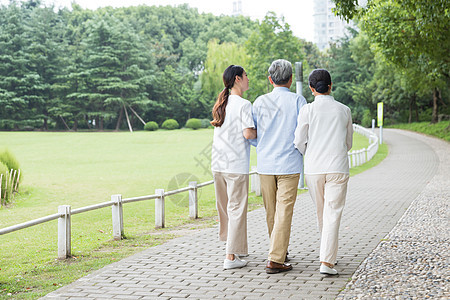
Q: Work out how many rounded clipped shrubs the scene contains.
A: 3